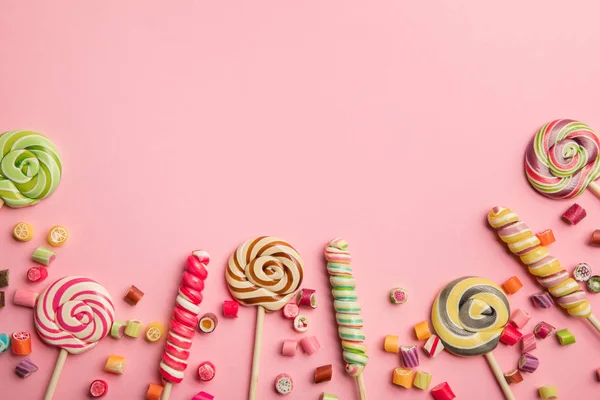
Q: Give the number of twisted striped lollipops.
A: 3